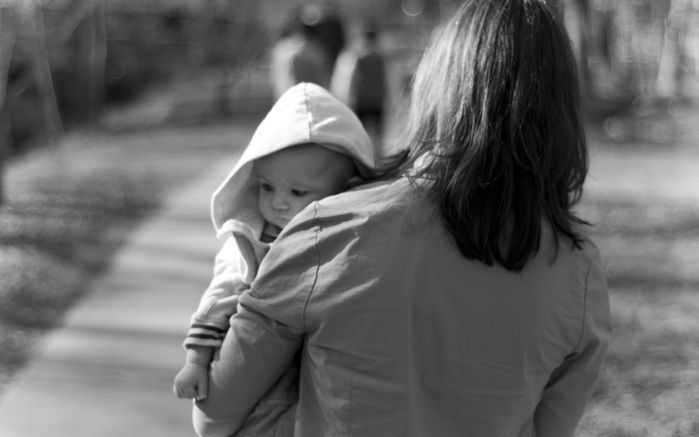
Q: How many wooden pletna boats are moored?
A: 0